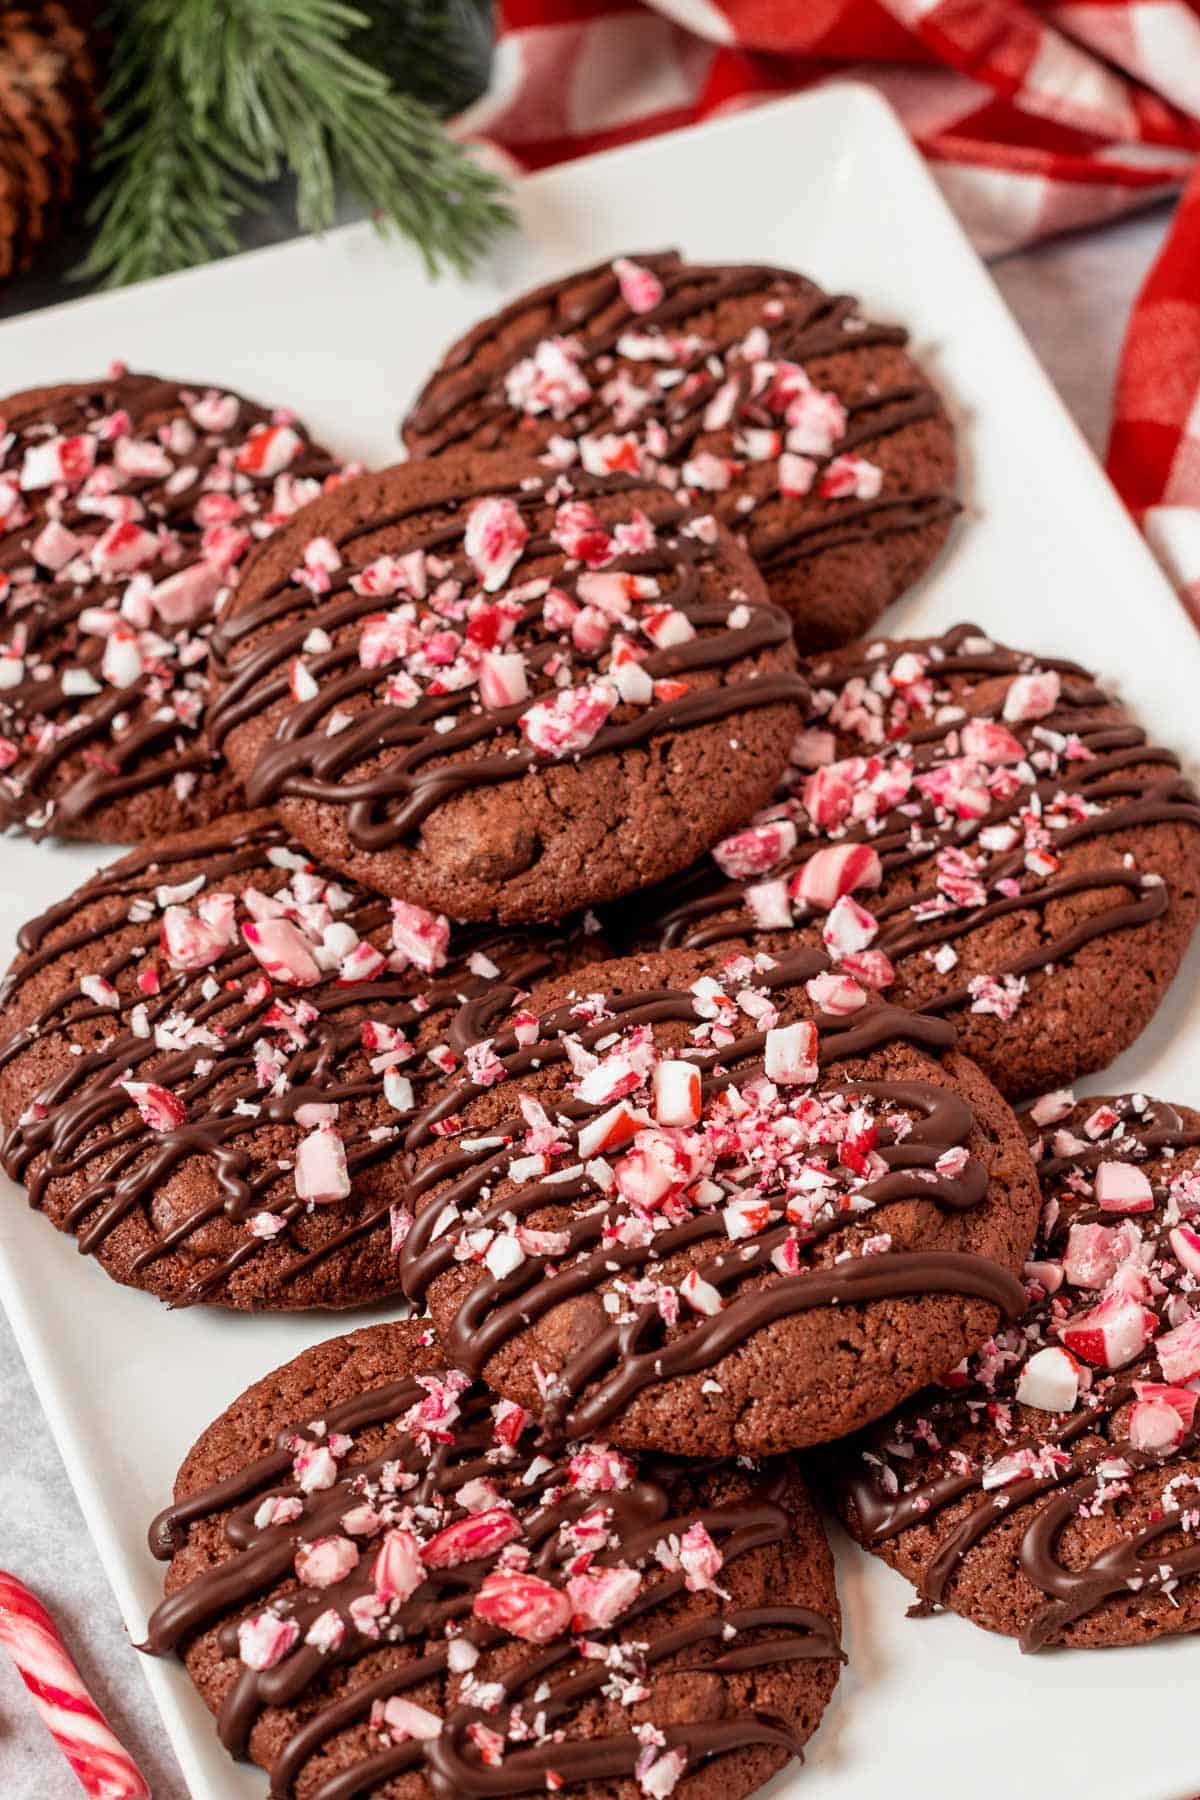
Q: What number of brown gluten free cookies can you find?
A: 8